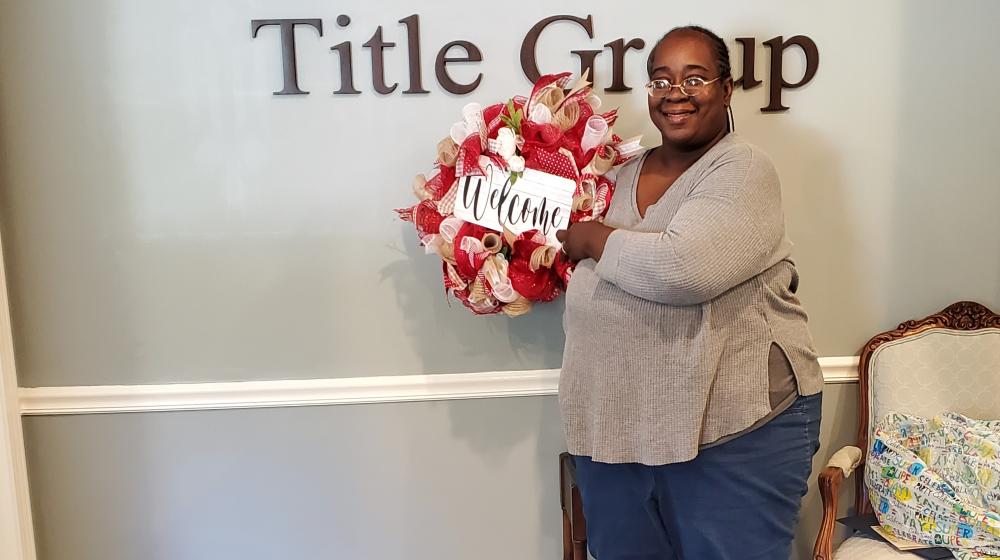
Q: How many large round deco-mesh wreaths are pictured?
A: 1